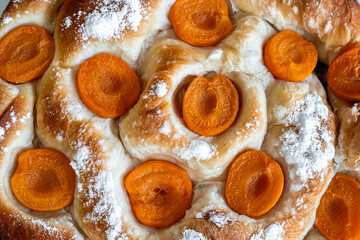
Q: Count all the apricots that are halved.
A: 10